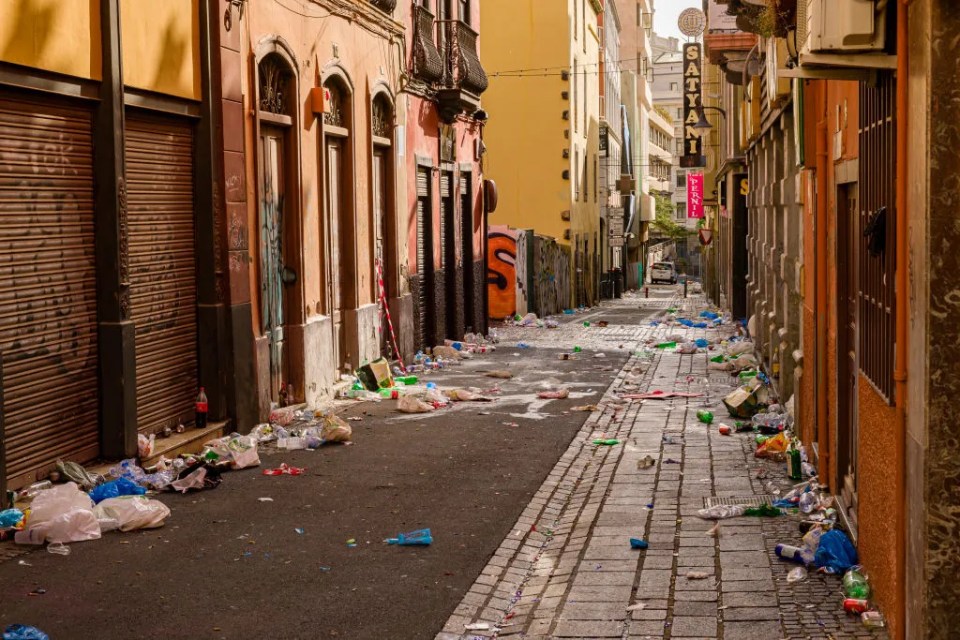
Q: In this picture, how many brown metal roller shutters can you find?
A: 2